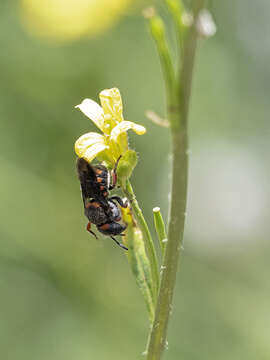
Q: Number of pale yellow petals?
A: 4